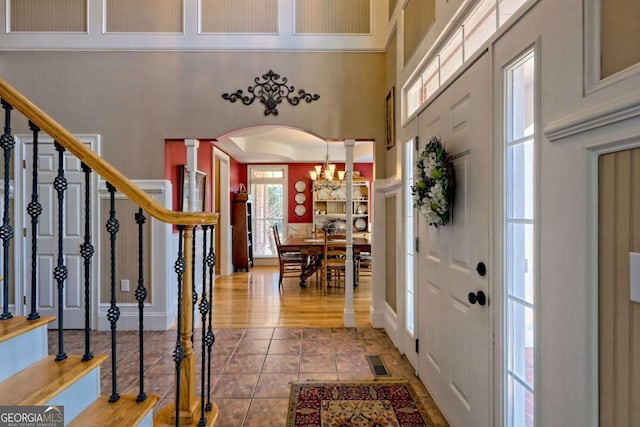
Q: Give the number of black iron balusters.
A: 10